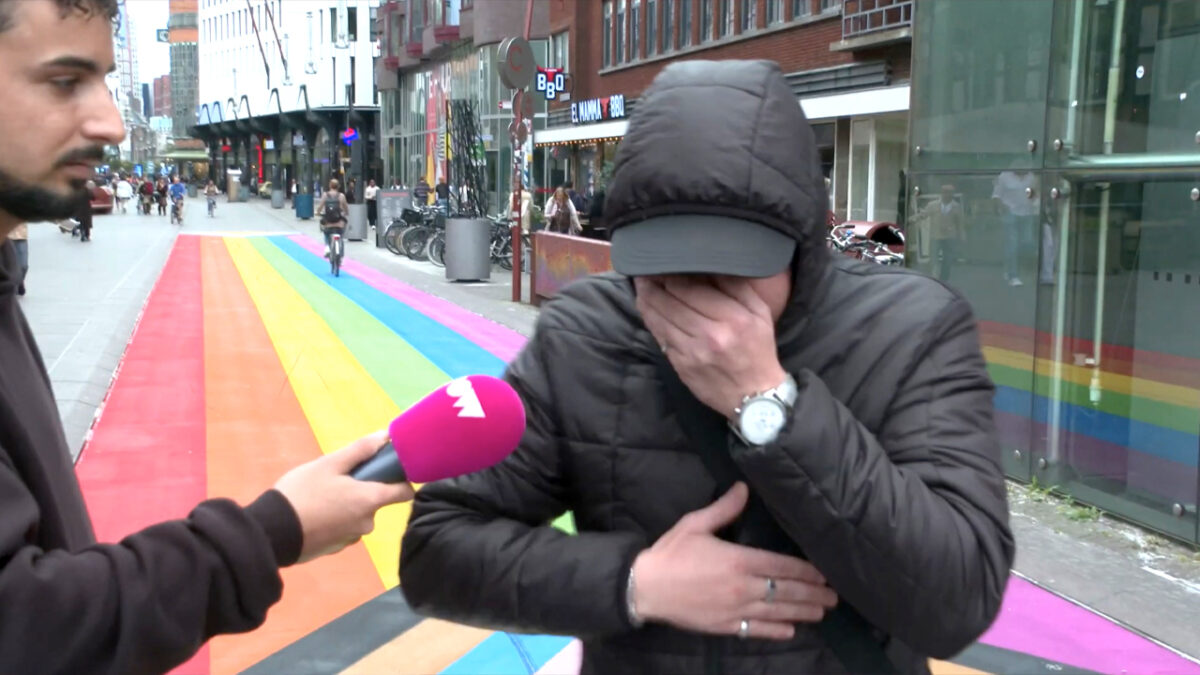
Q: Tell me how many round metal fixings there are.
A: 11